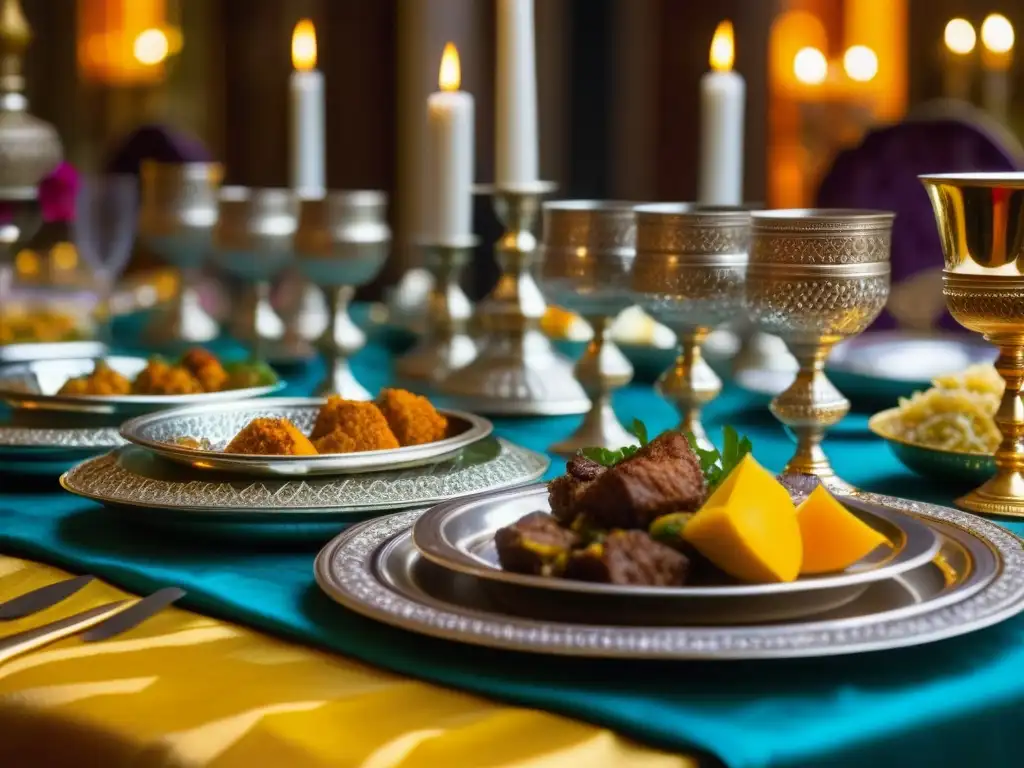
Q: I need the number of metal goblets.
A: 7